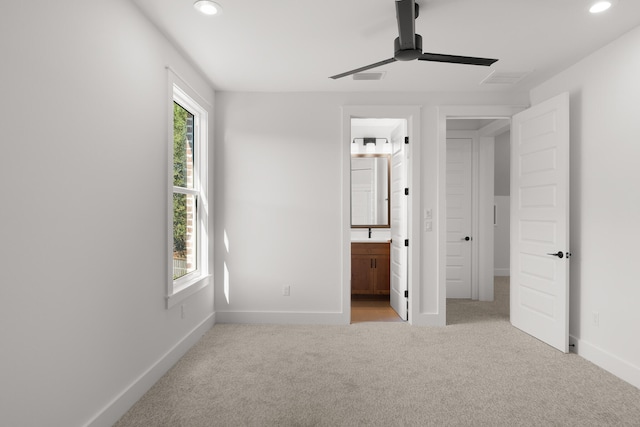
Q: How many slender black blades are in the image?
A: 3